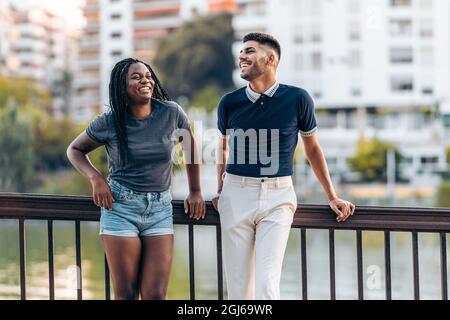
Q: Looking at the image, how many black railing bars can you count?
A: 12